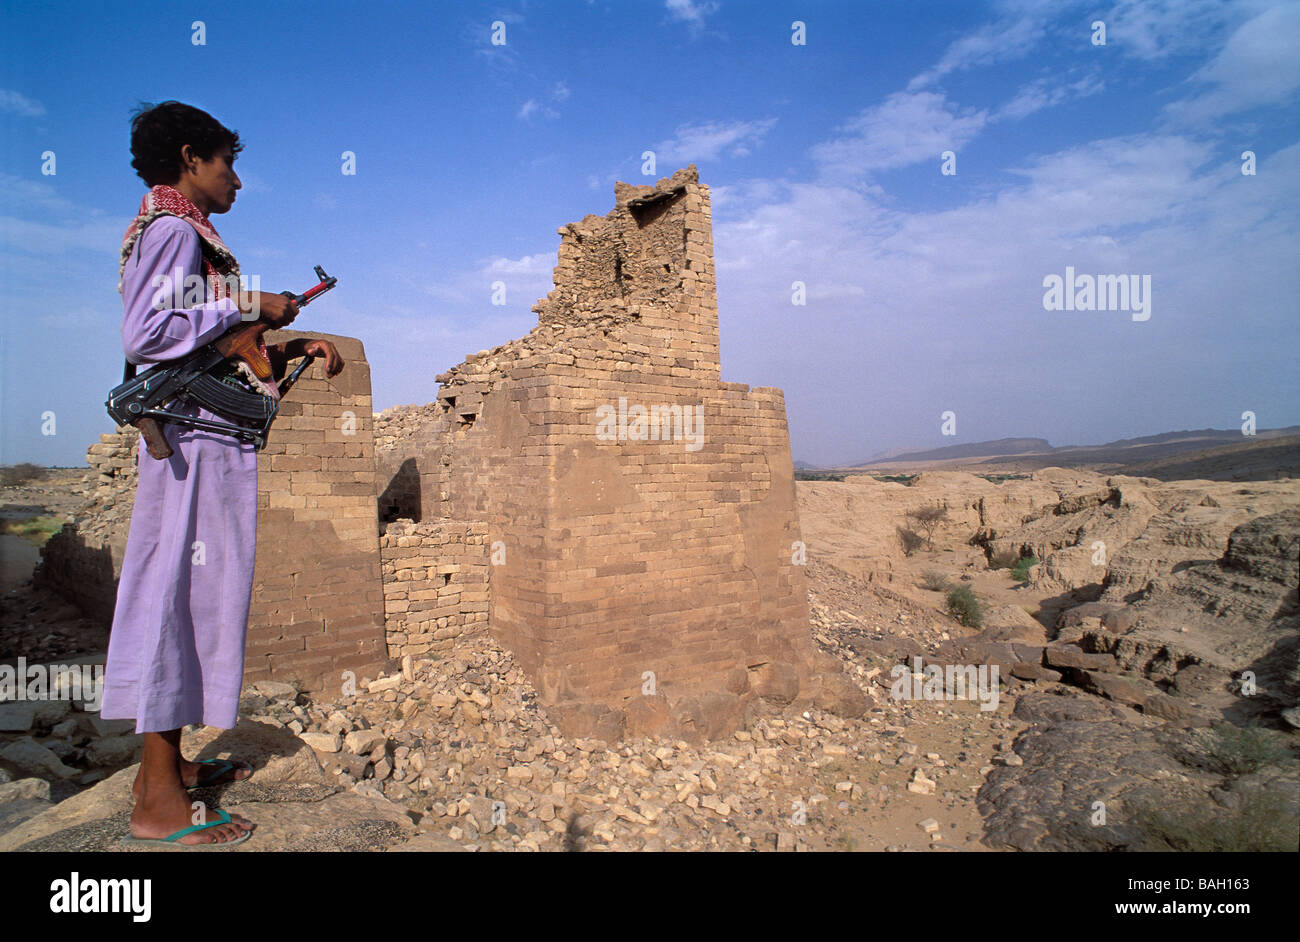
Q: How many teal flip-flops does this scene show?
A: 2